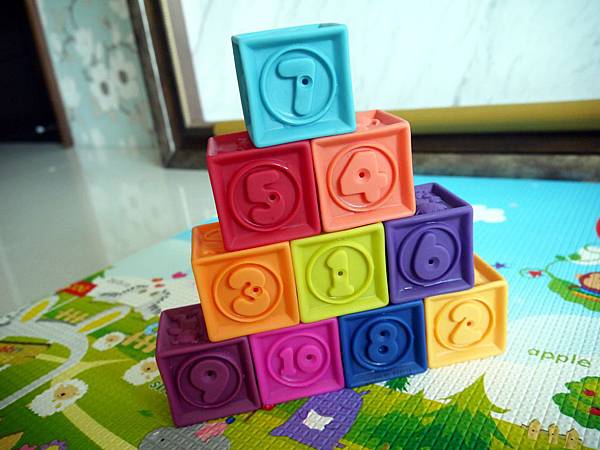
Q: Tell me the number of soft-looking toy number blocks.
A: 10